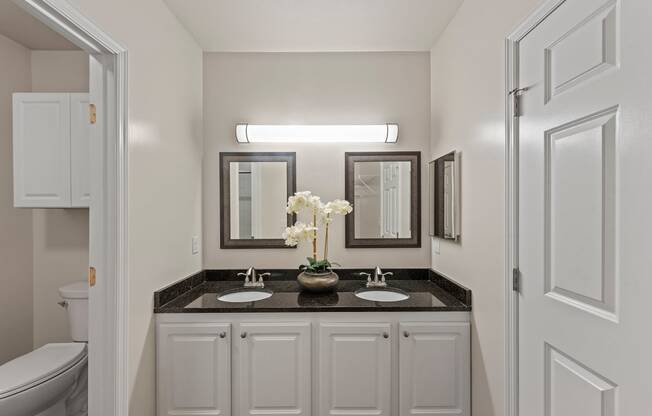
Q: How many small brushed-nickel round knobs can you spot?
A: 4